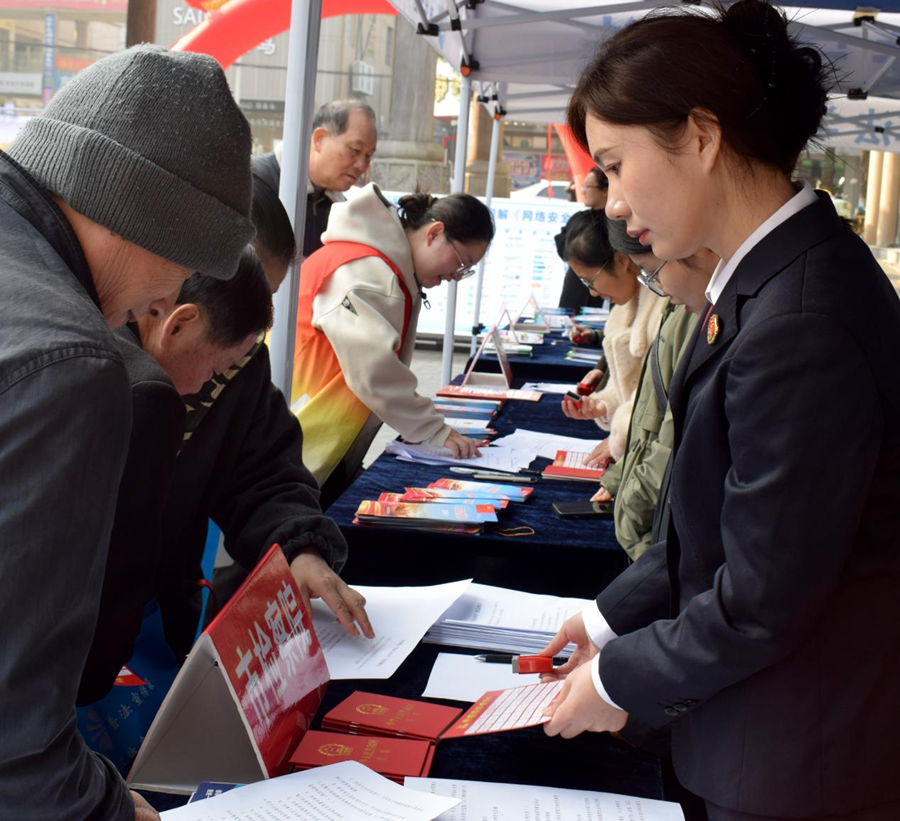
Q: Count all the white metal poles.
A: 3